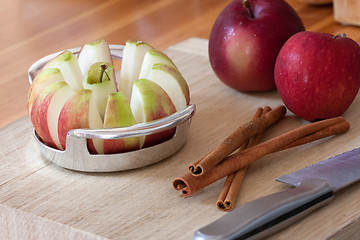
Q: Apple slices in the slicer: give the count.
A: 10